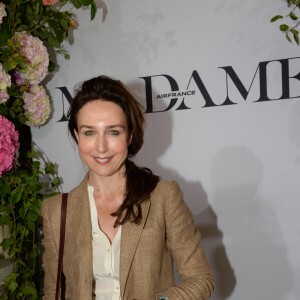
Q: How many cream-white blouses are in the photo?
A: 1